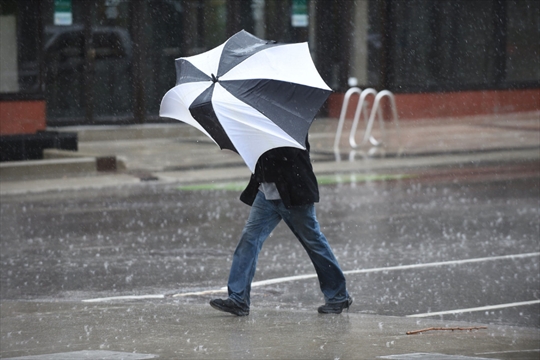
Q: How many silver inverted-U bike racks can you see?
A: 3